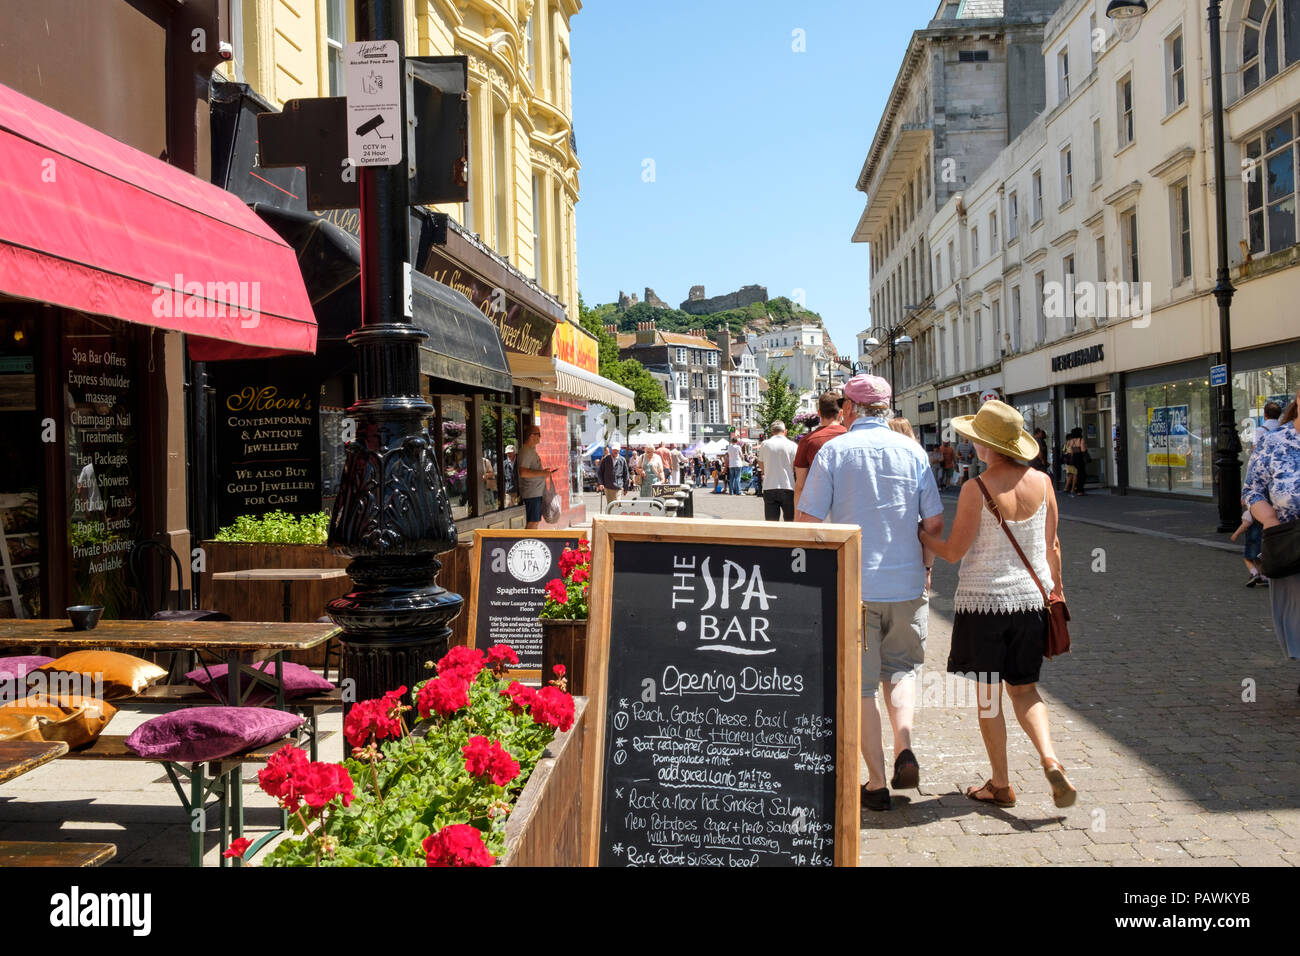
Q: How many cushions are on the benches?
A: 5